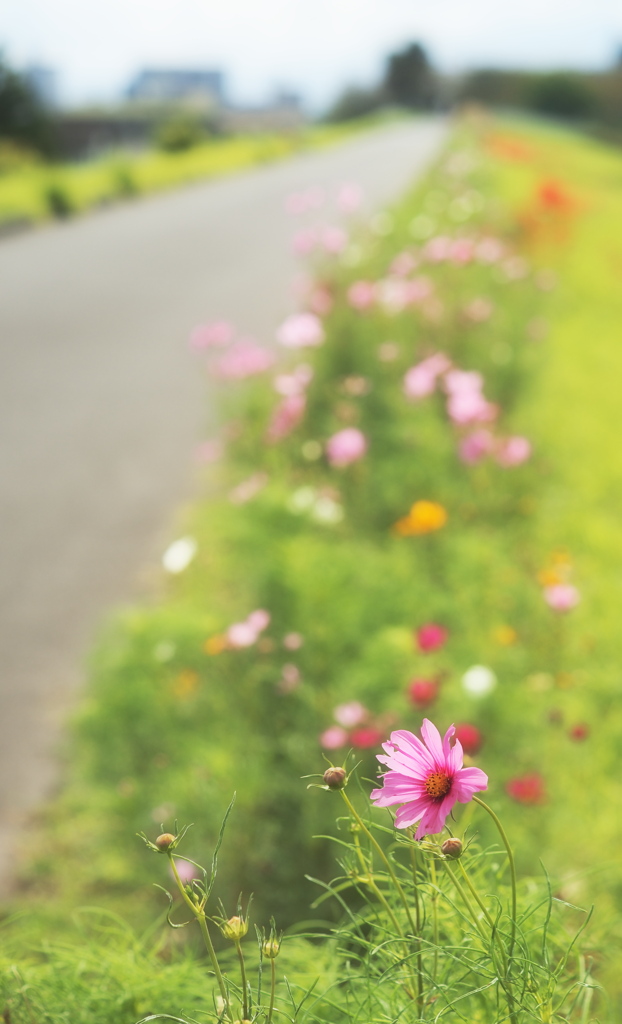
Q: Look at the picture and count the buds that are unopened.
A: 5